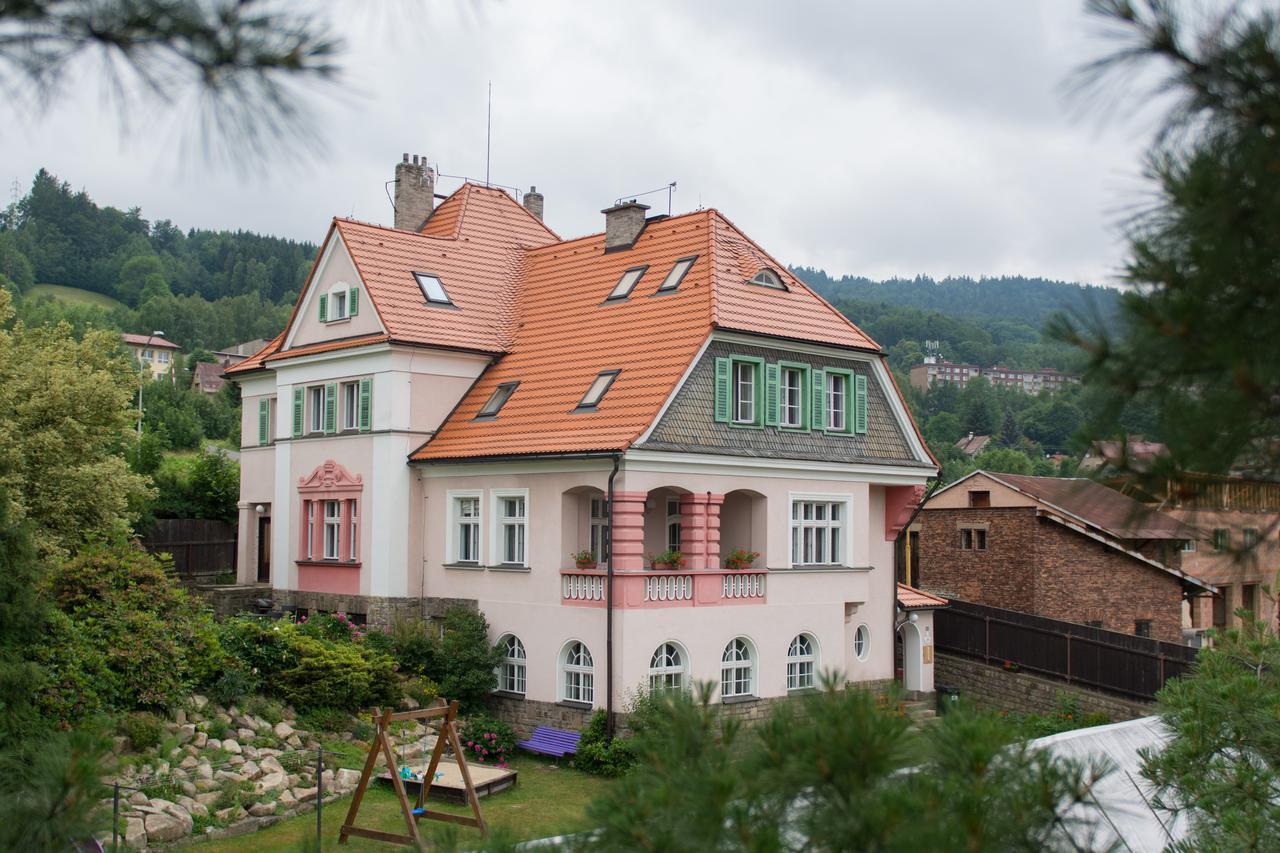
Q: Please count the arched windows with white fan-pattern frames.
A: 5